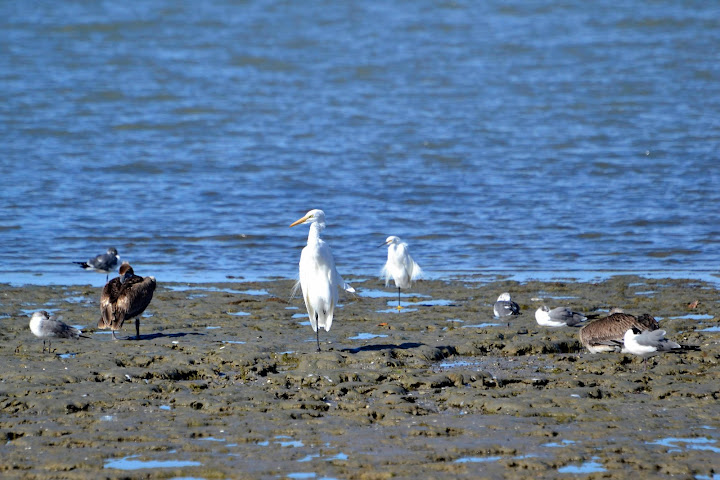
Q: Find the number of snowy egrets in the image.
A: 1